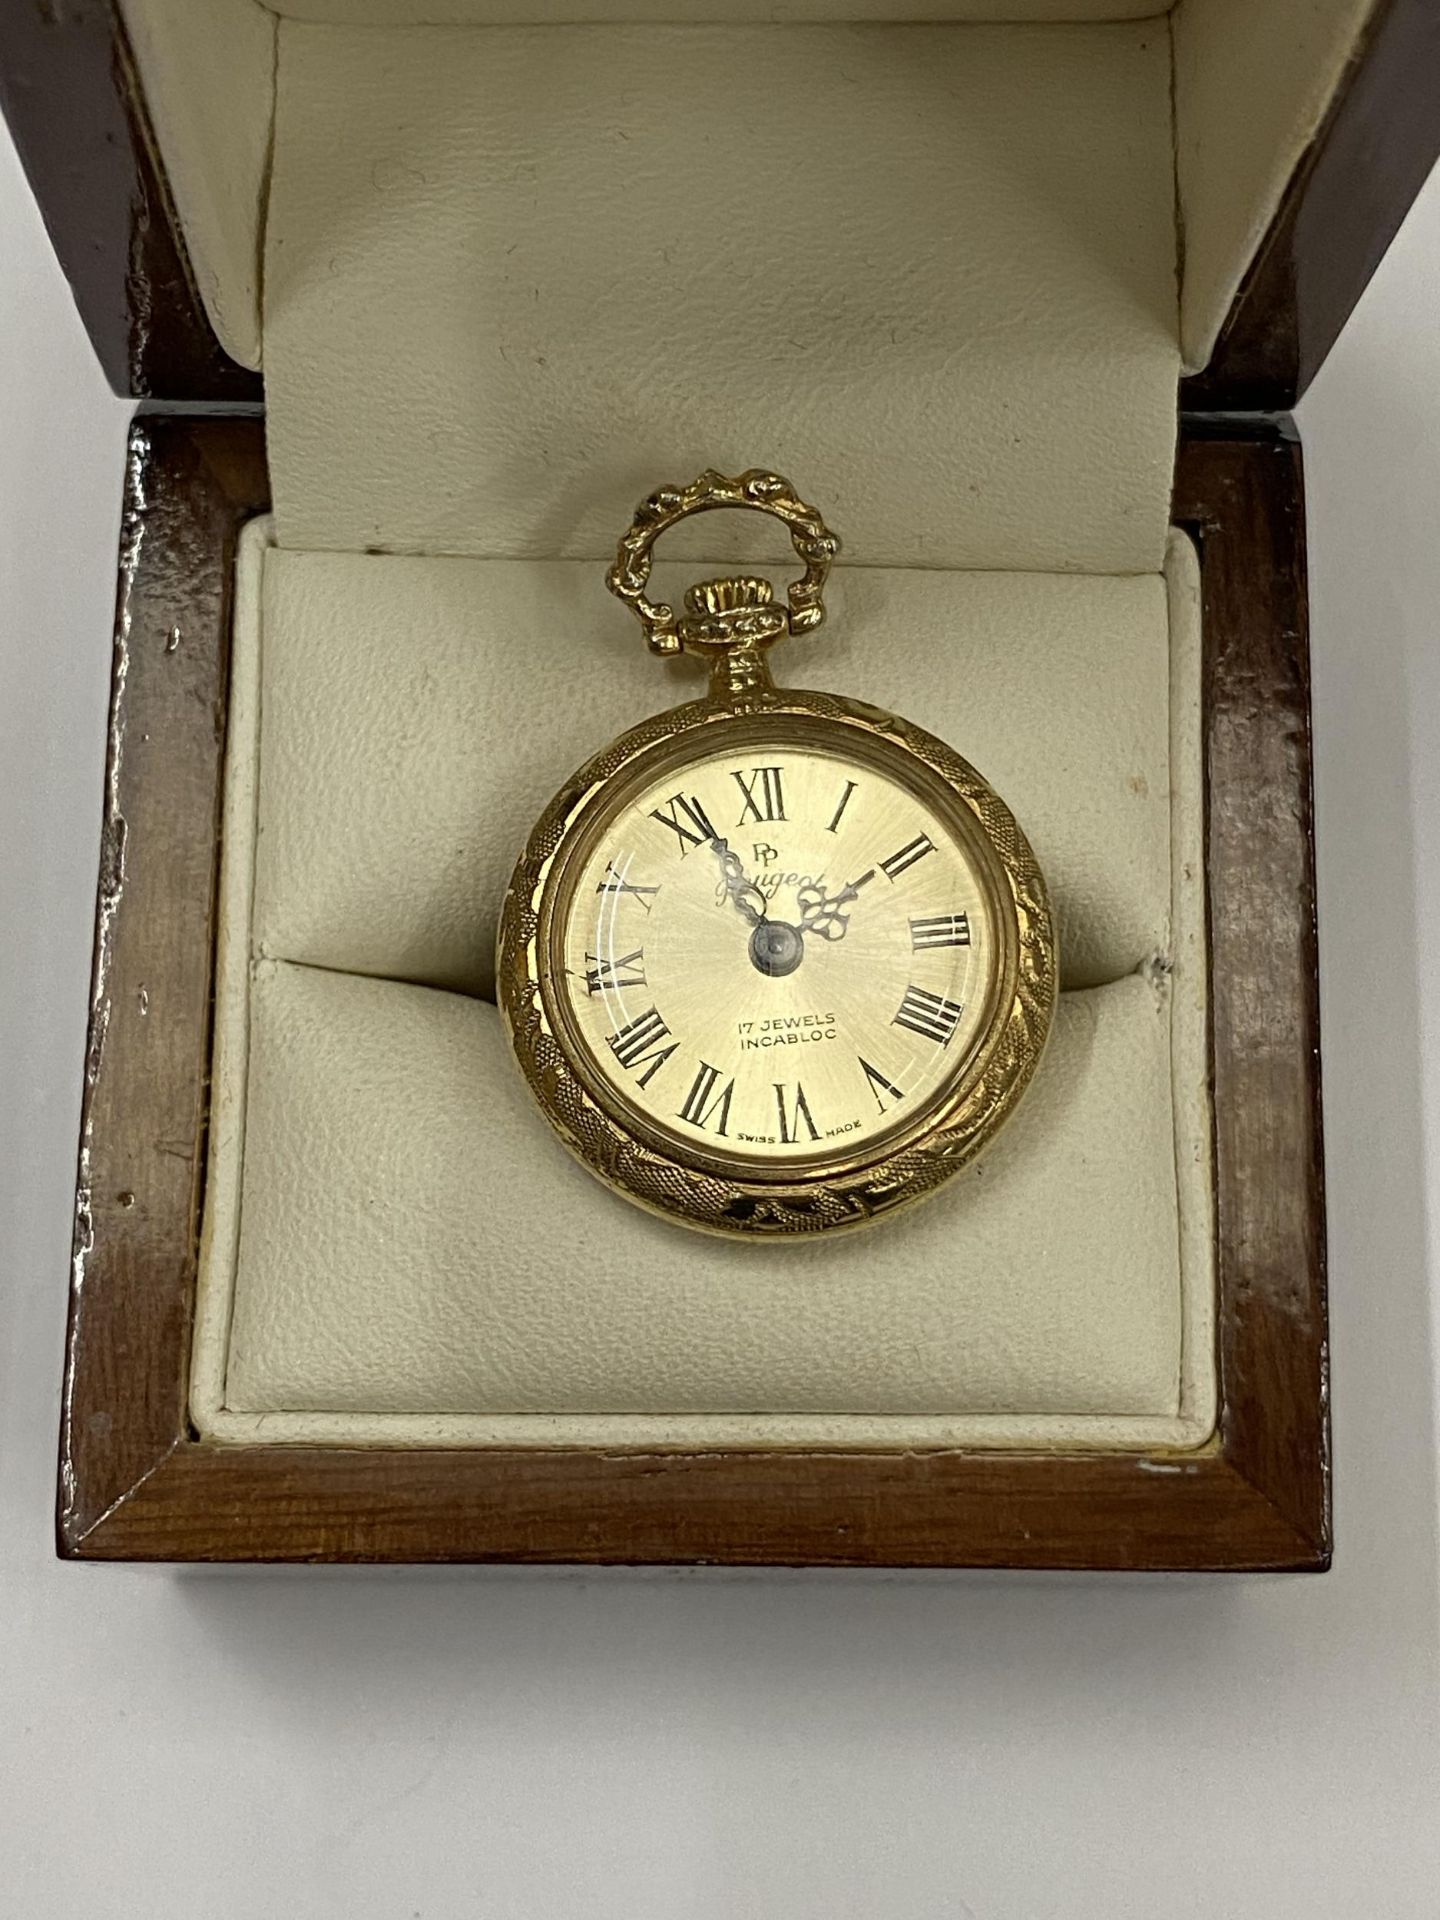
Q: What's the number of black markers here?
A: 12